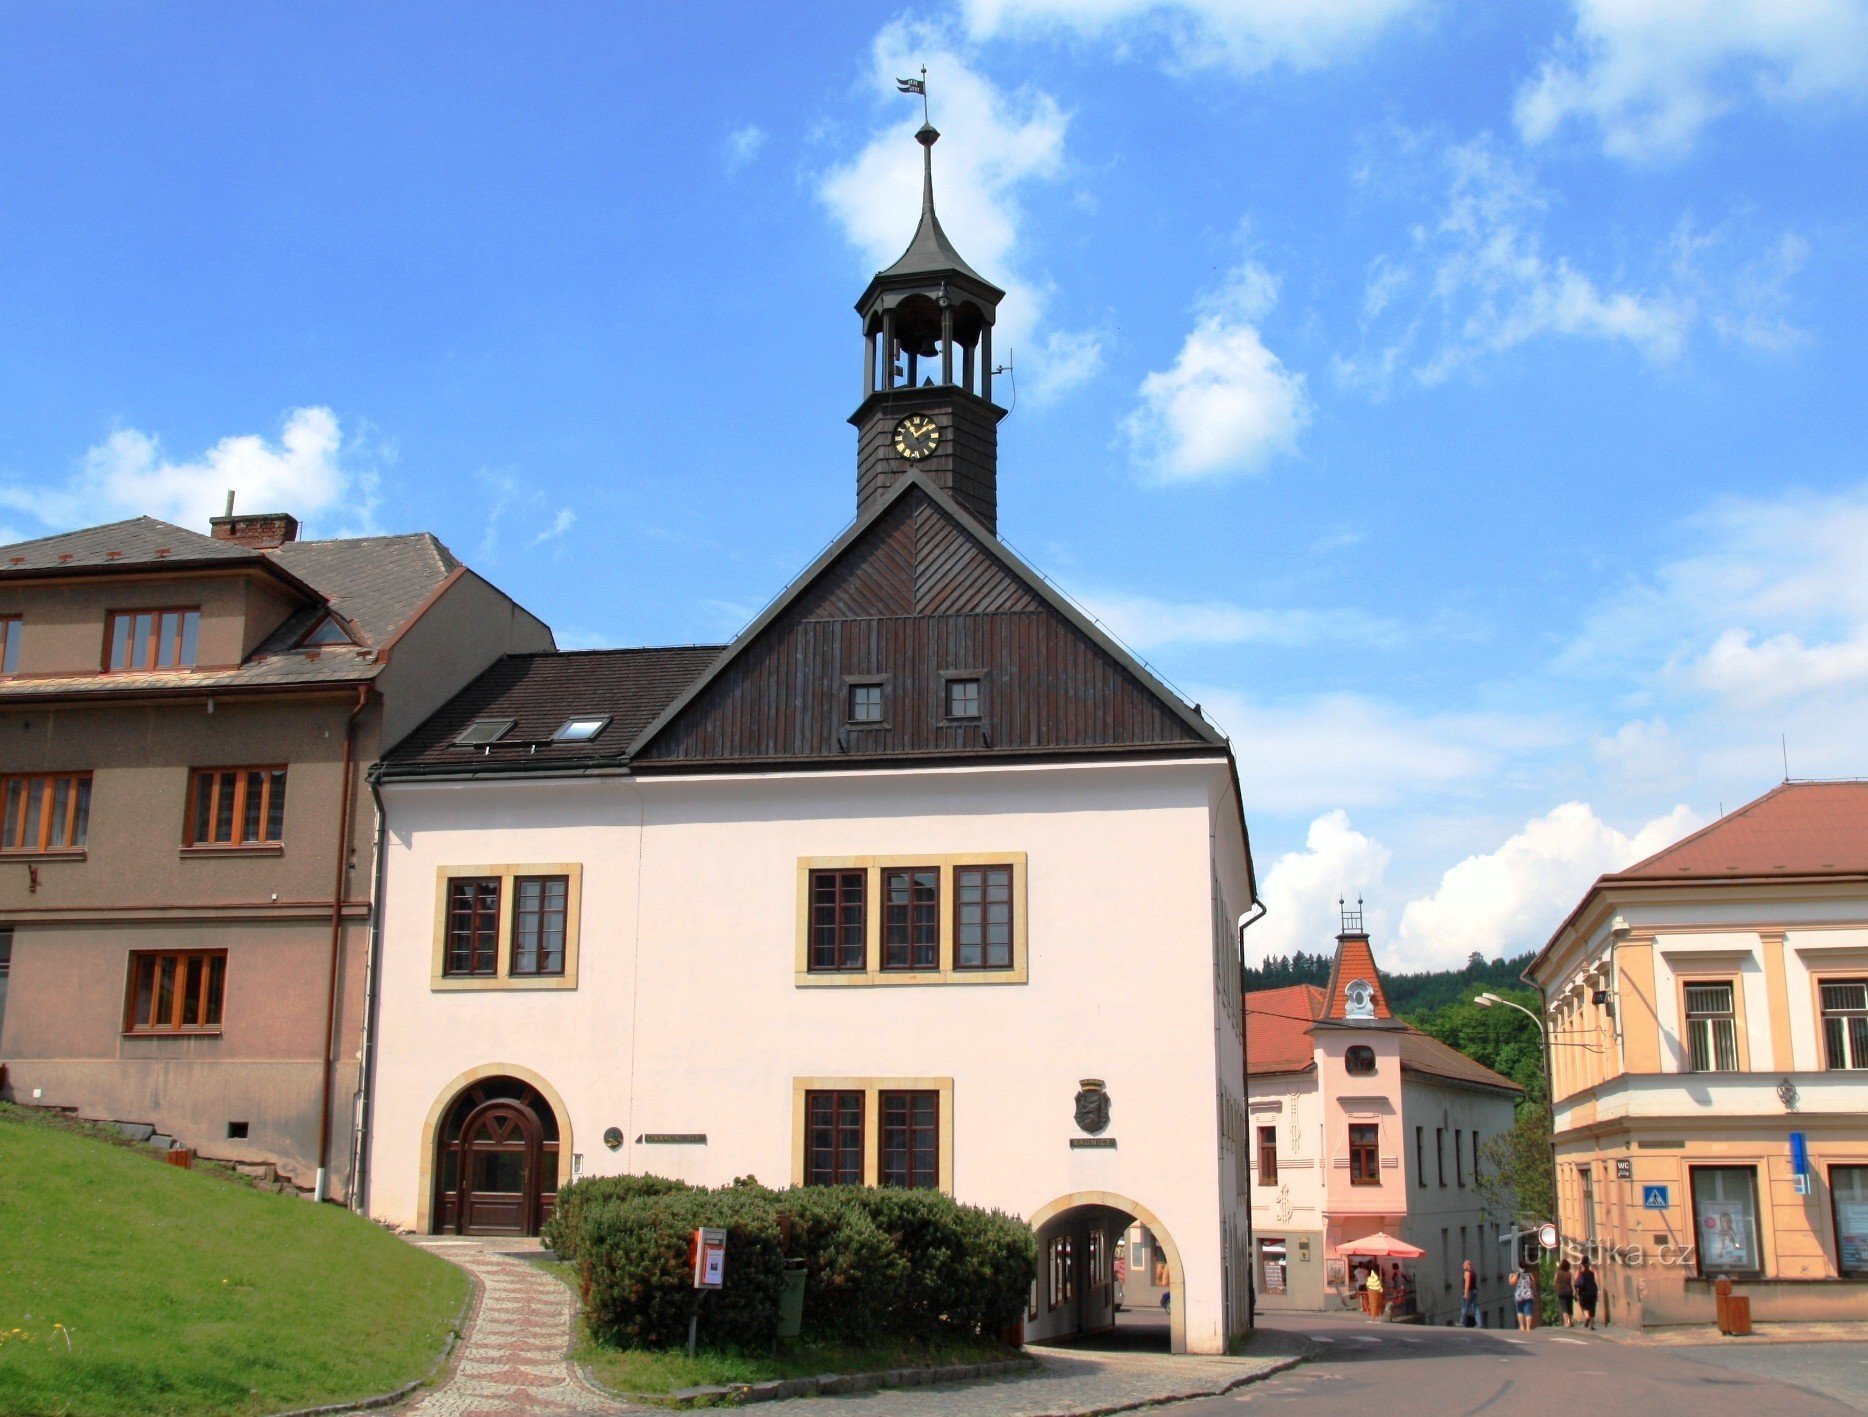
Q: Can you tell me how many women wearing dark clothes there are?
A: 2